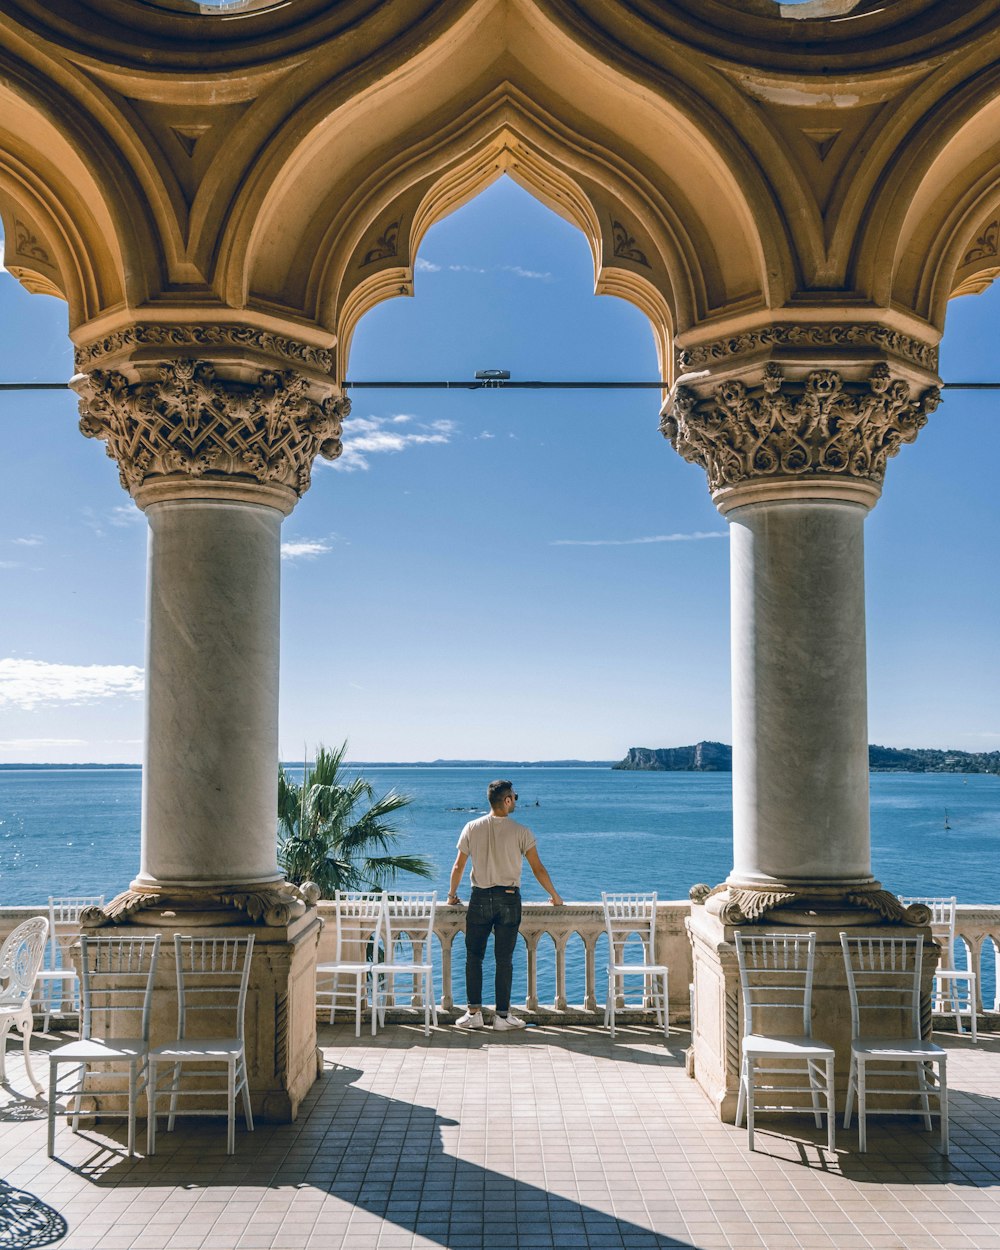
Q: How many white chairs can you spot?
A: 10